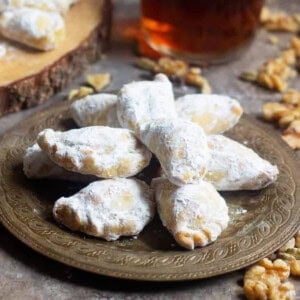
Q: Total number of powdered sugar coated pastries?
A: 11